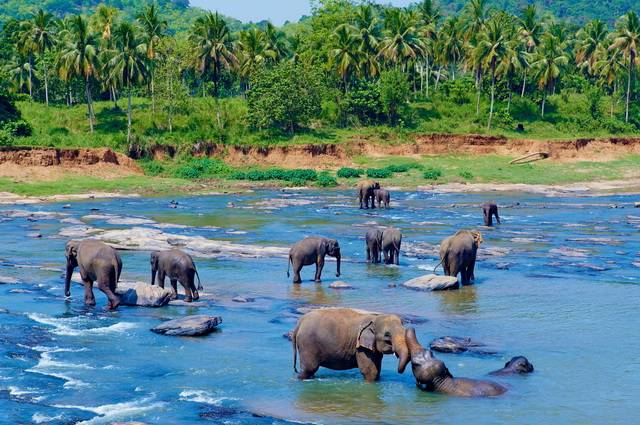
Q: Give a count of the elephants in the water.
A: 12